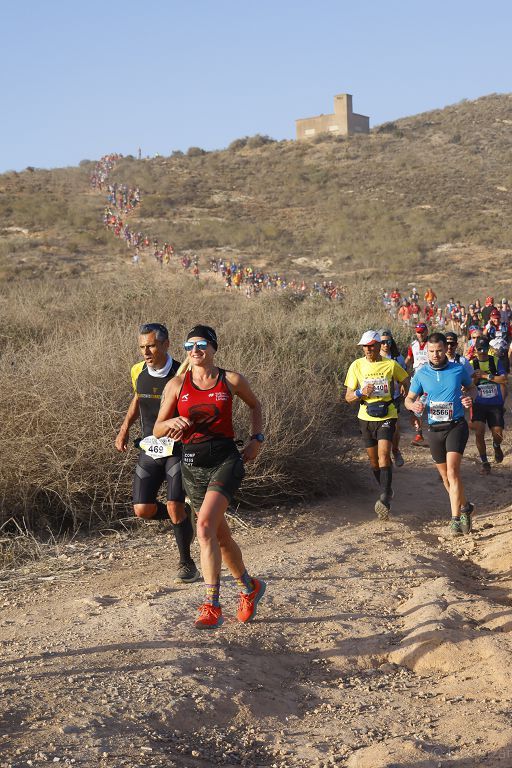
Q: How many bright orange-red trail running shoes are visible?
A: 2